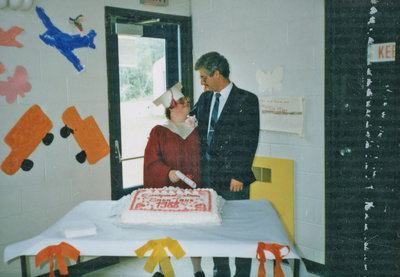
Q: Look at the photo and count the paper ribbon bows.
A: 3